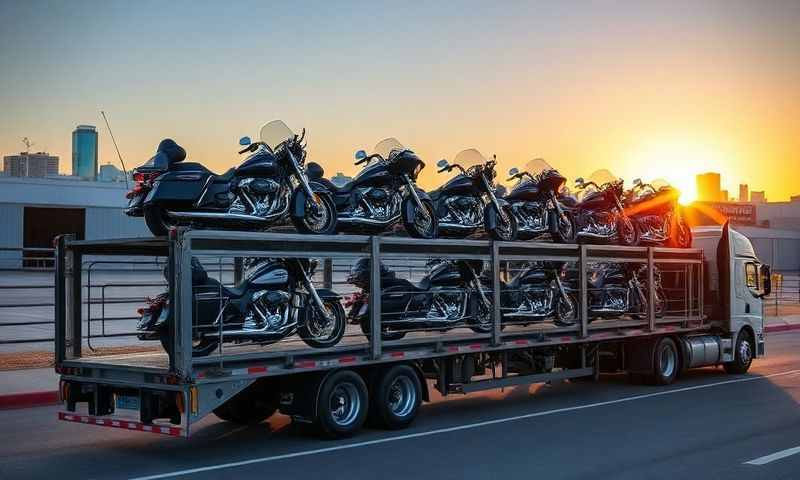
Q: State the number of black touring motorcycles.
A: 10